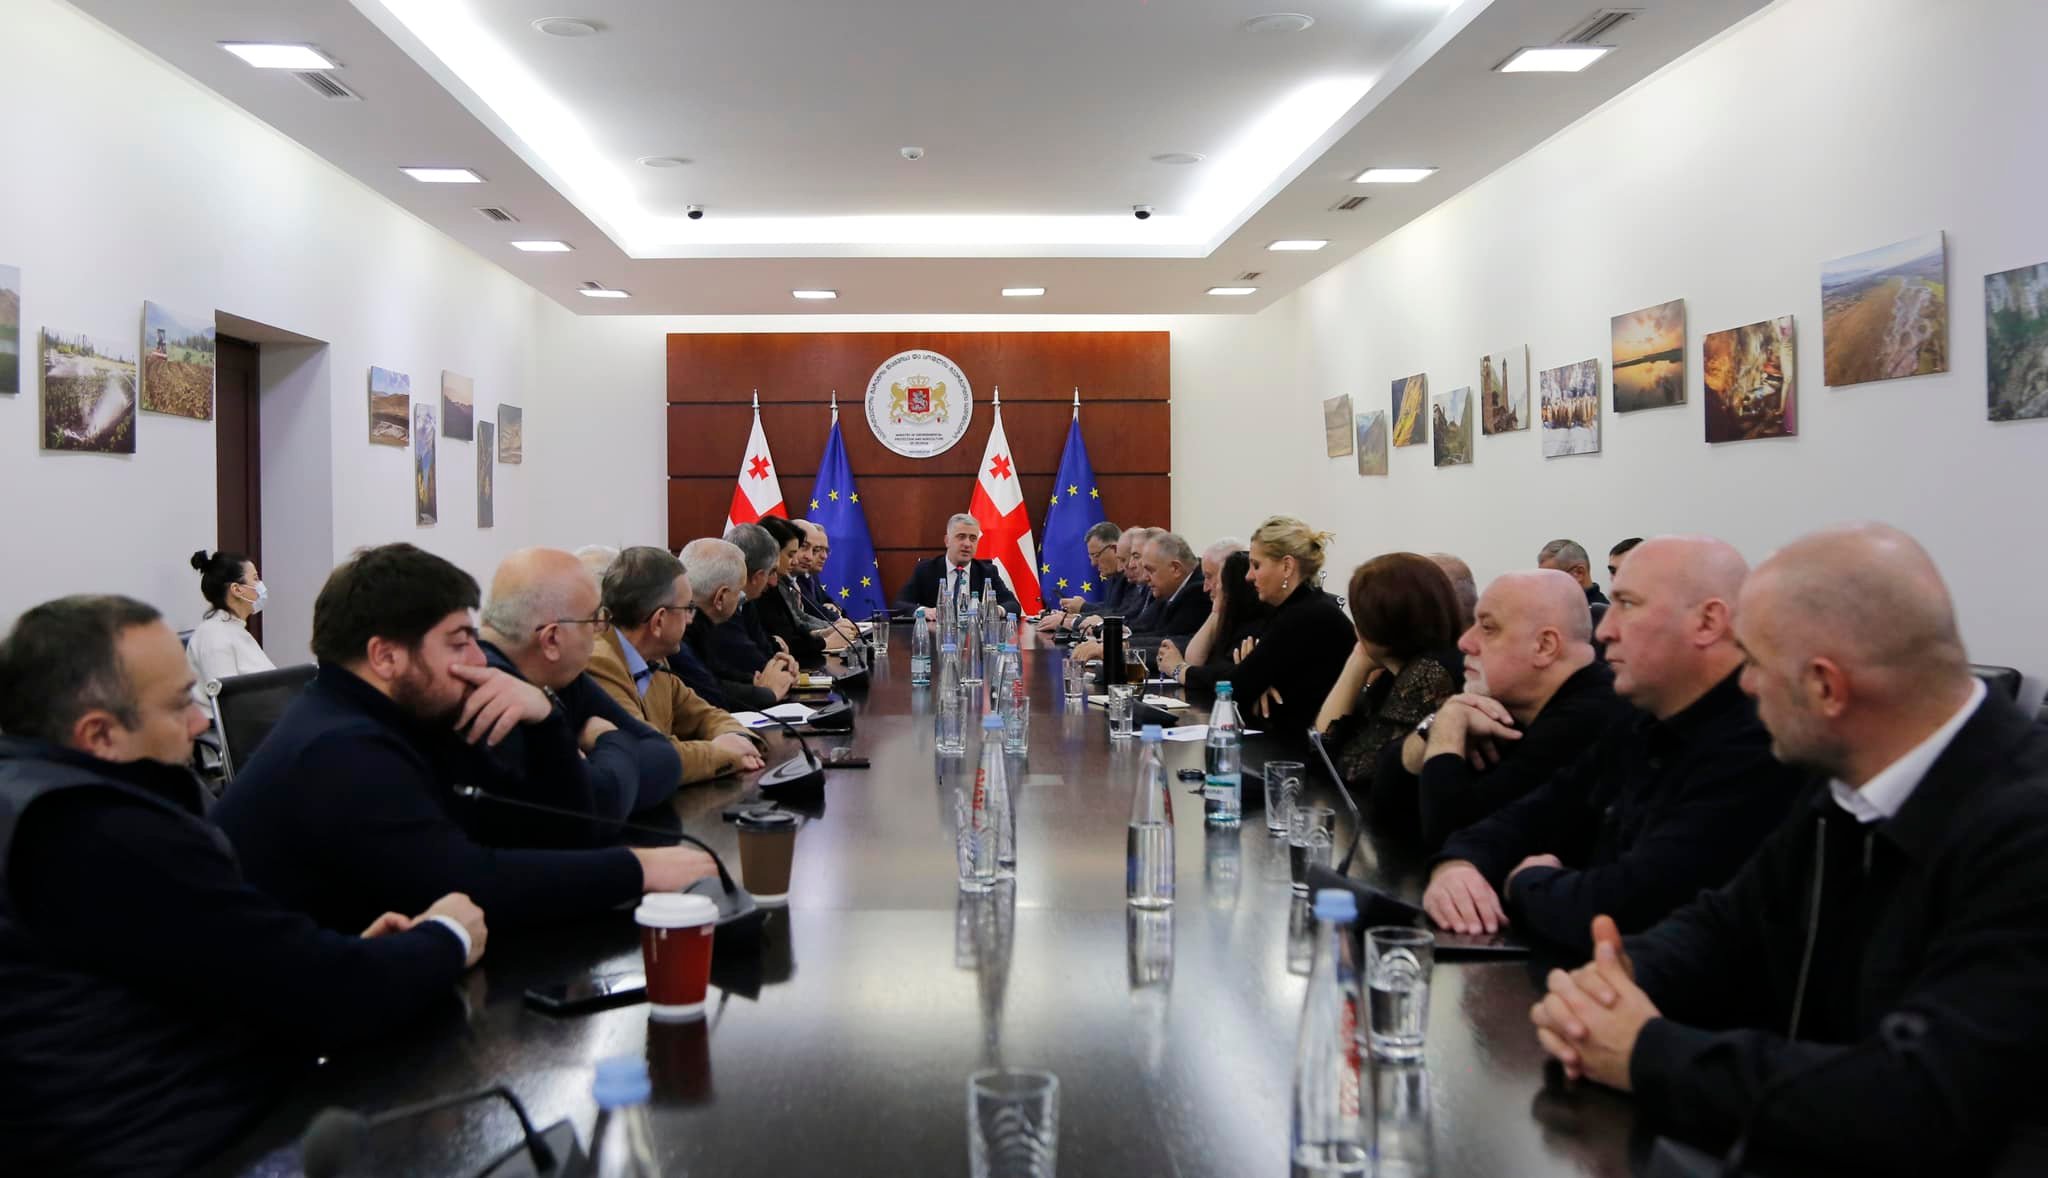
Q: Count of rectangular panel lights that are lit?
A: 10